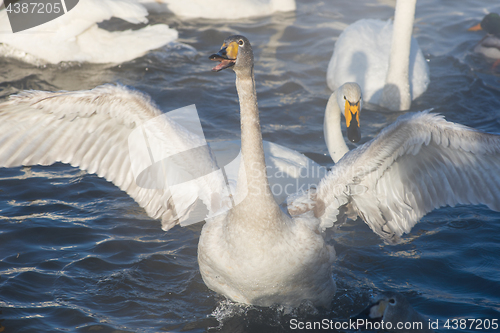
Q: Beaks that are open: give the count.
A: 1